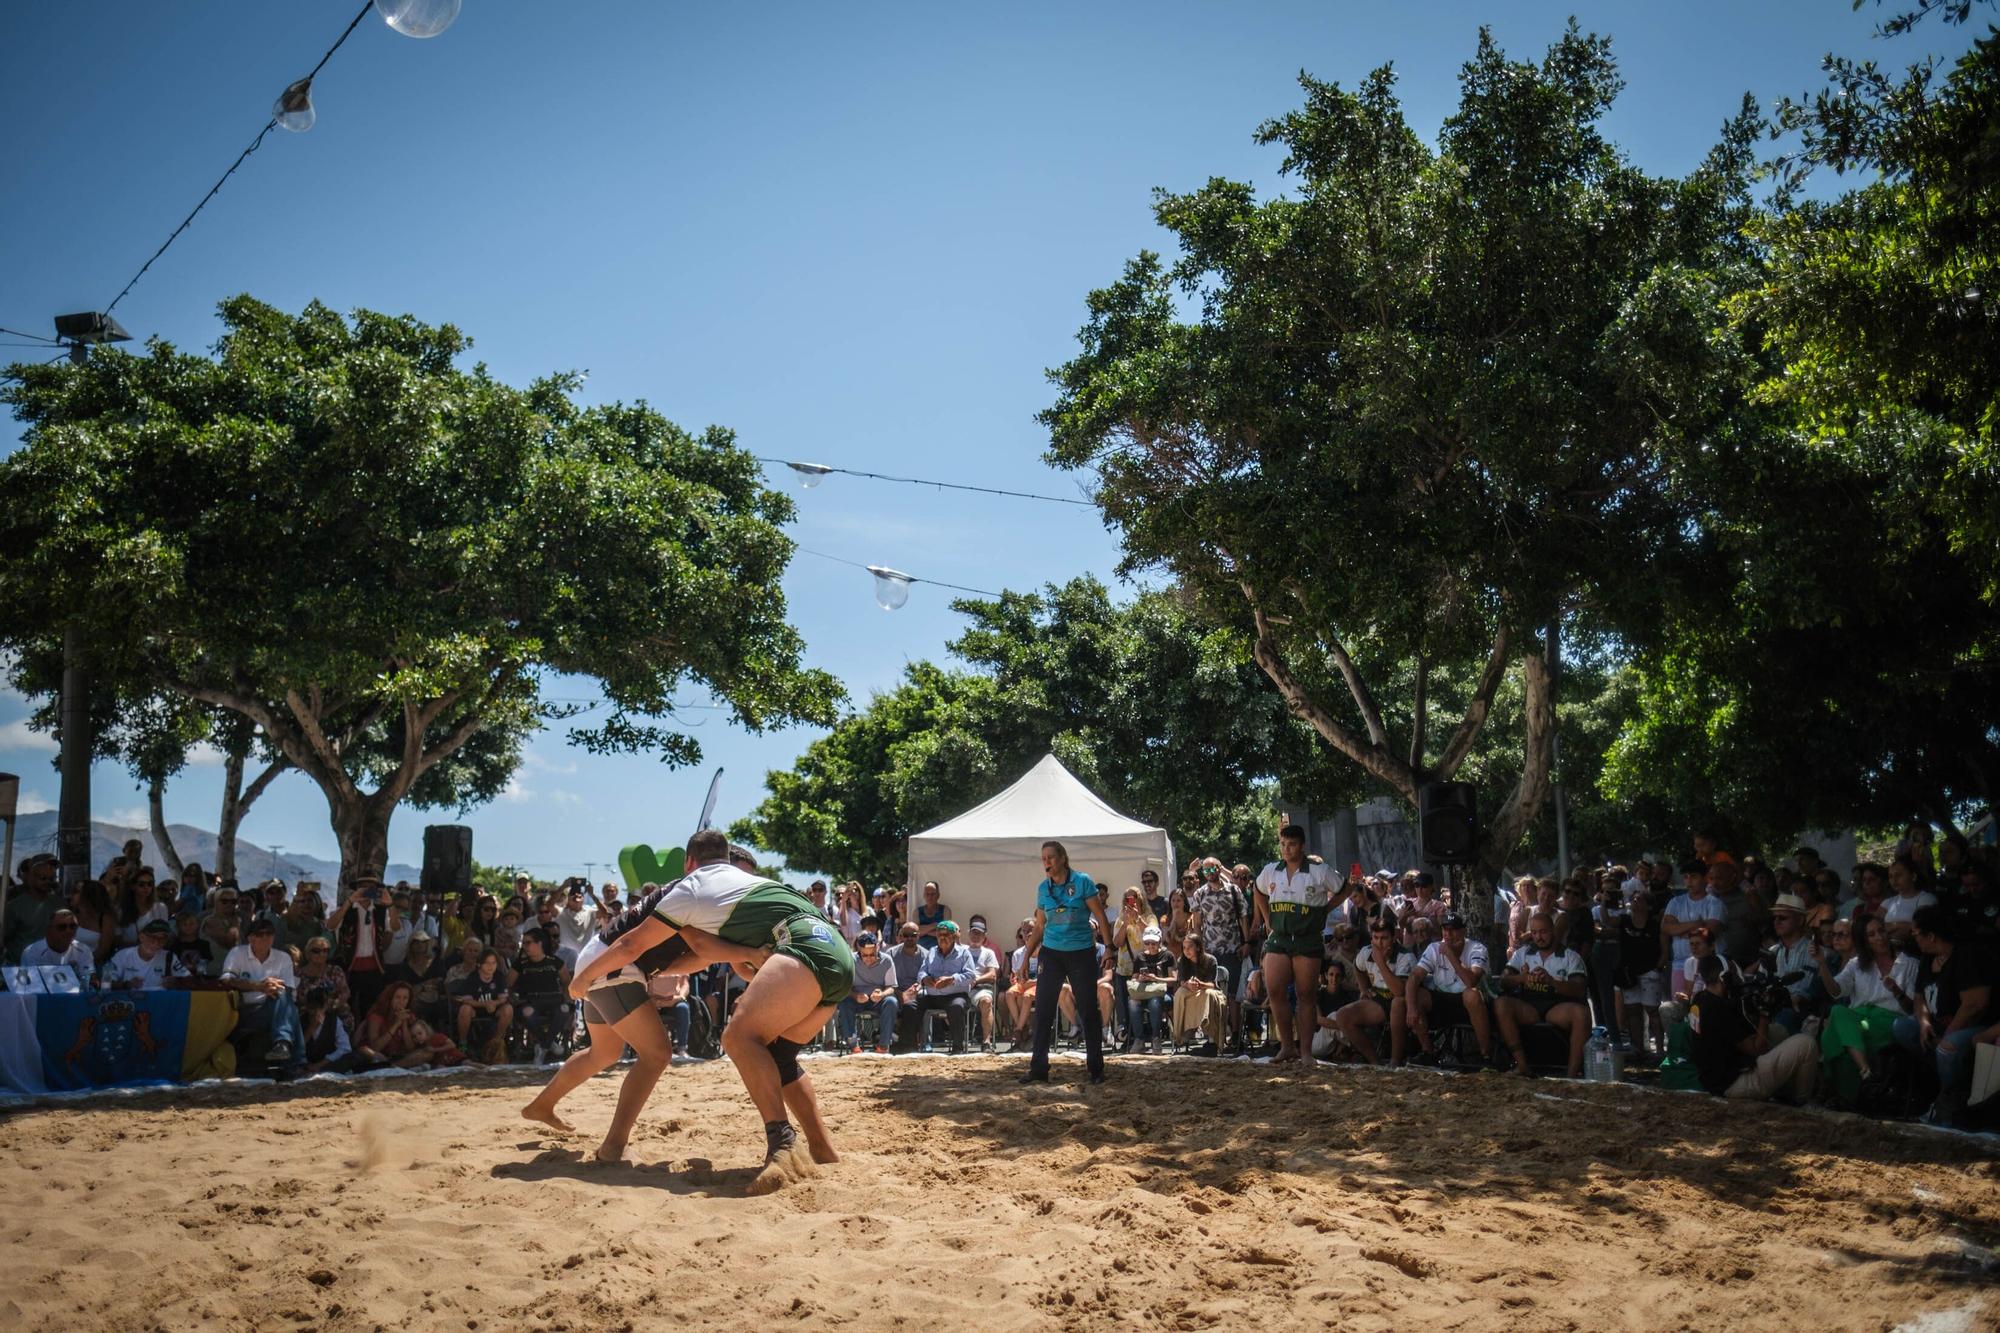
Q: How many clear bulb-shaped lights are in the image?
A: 4